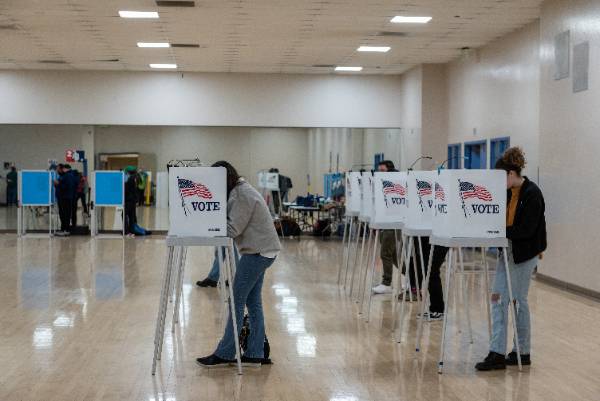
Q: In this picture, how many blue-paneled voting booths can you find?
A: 2